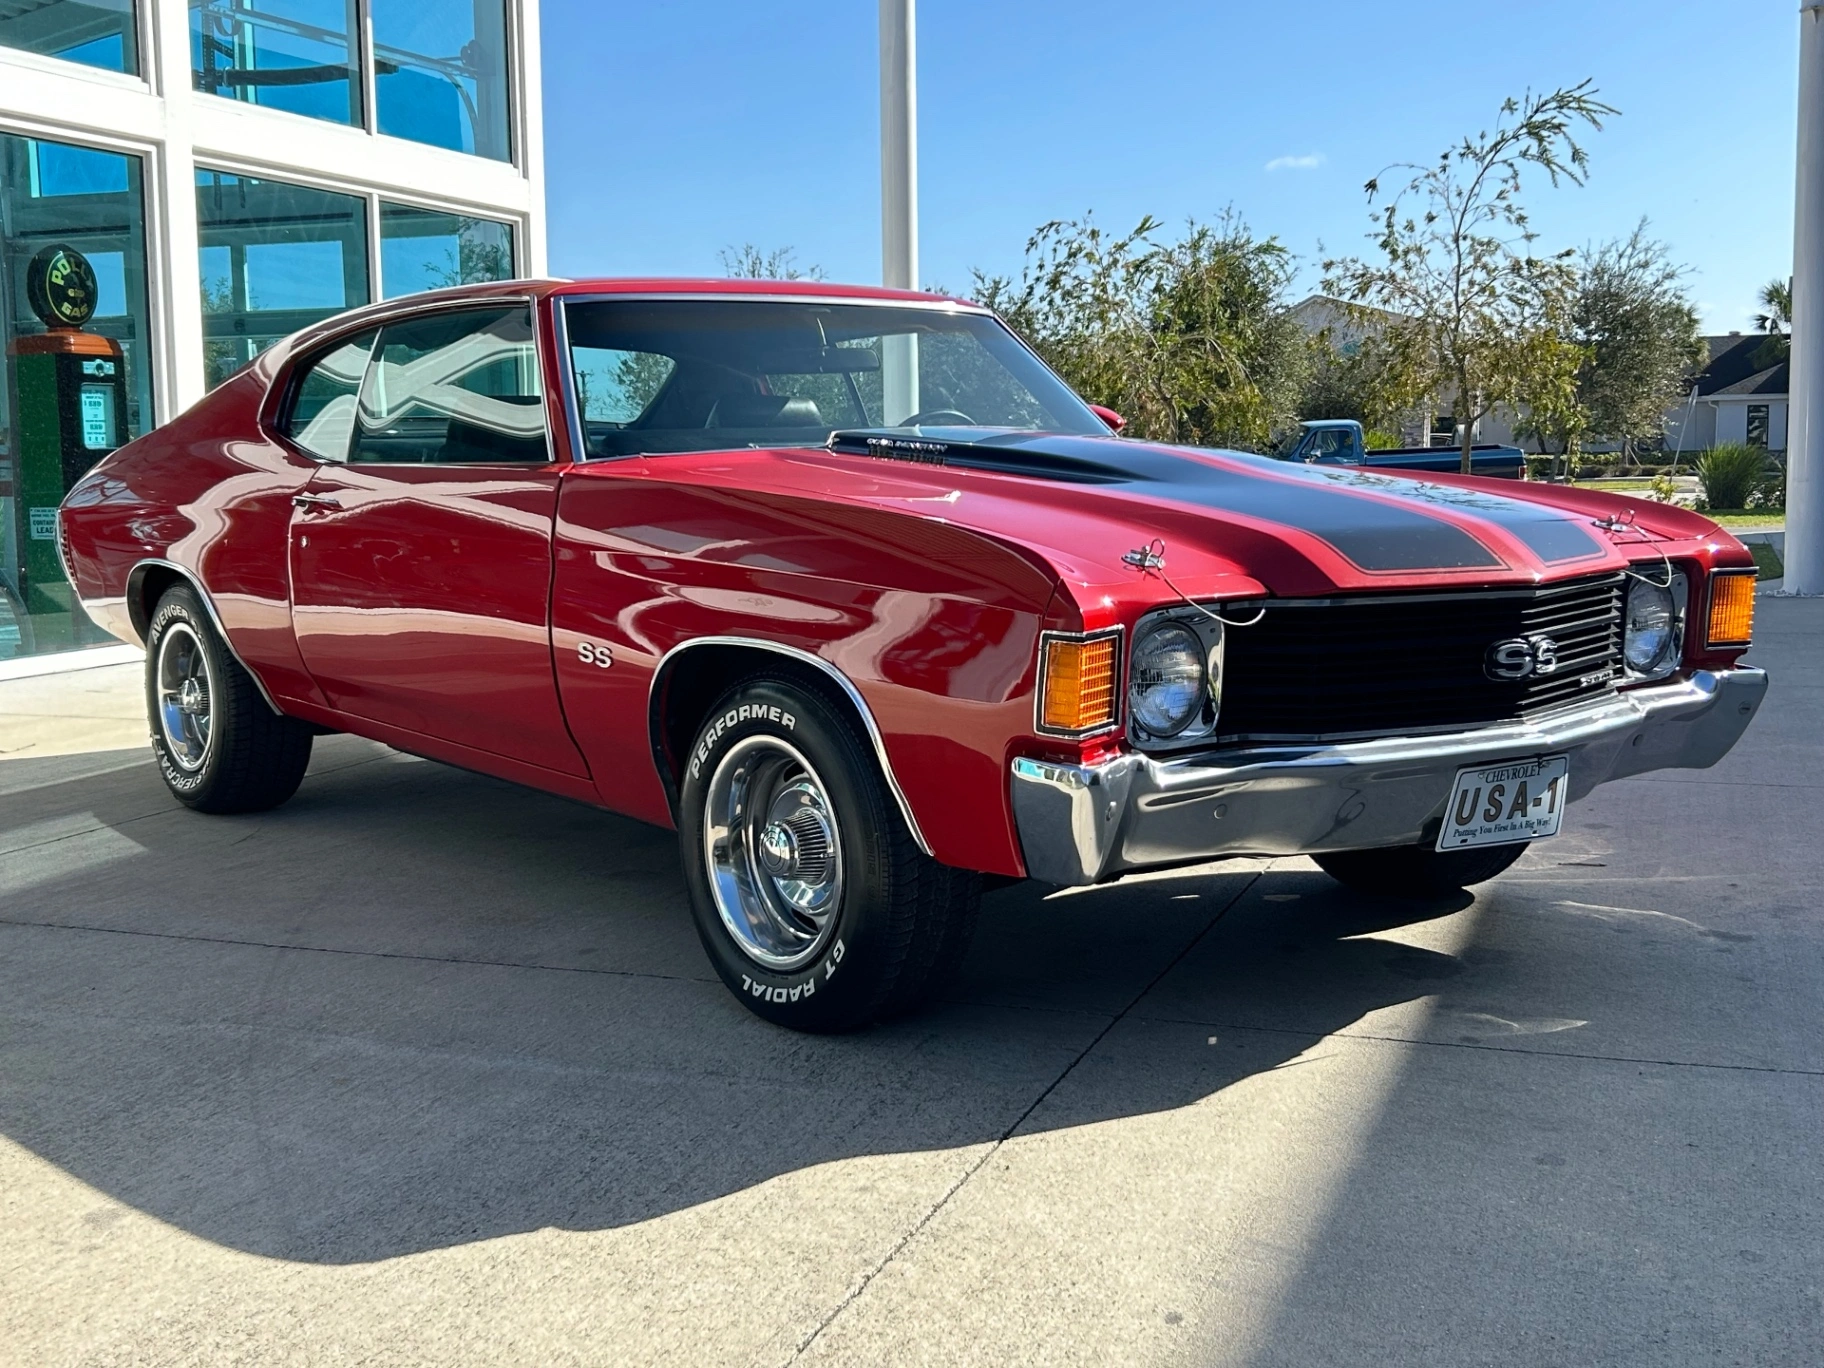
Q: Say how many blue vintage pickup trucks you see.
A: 1